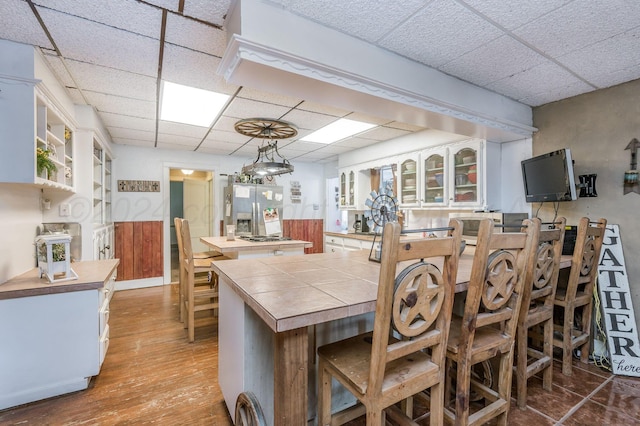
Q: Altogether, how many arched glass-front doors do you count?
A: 5